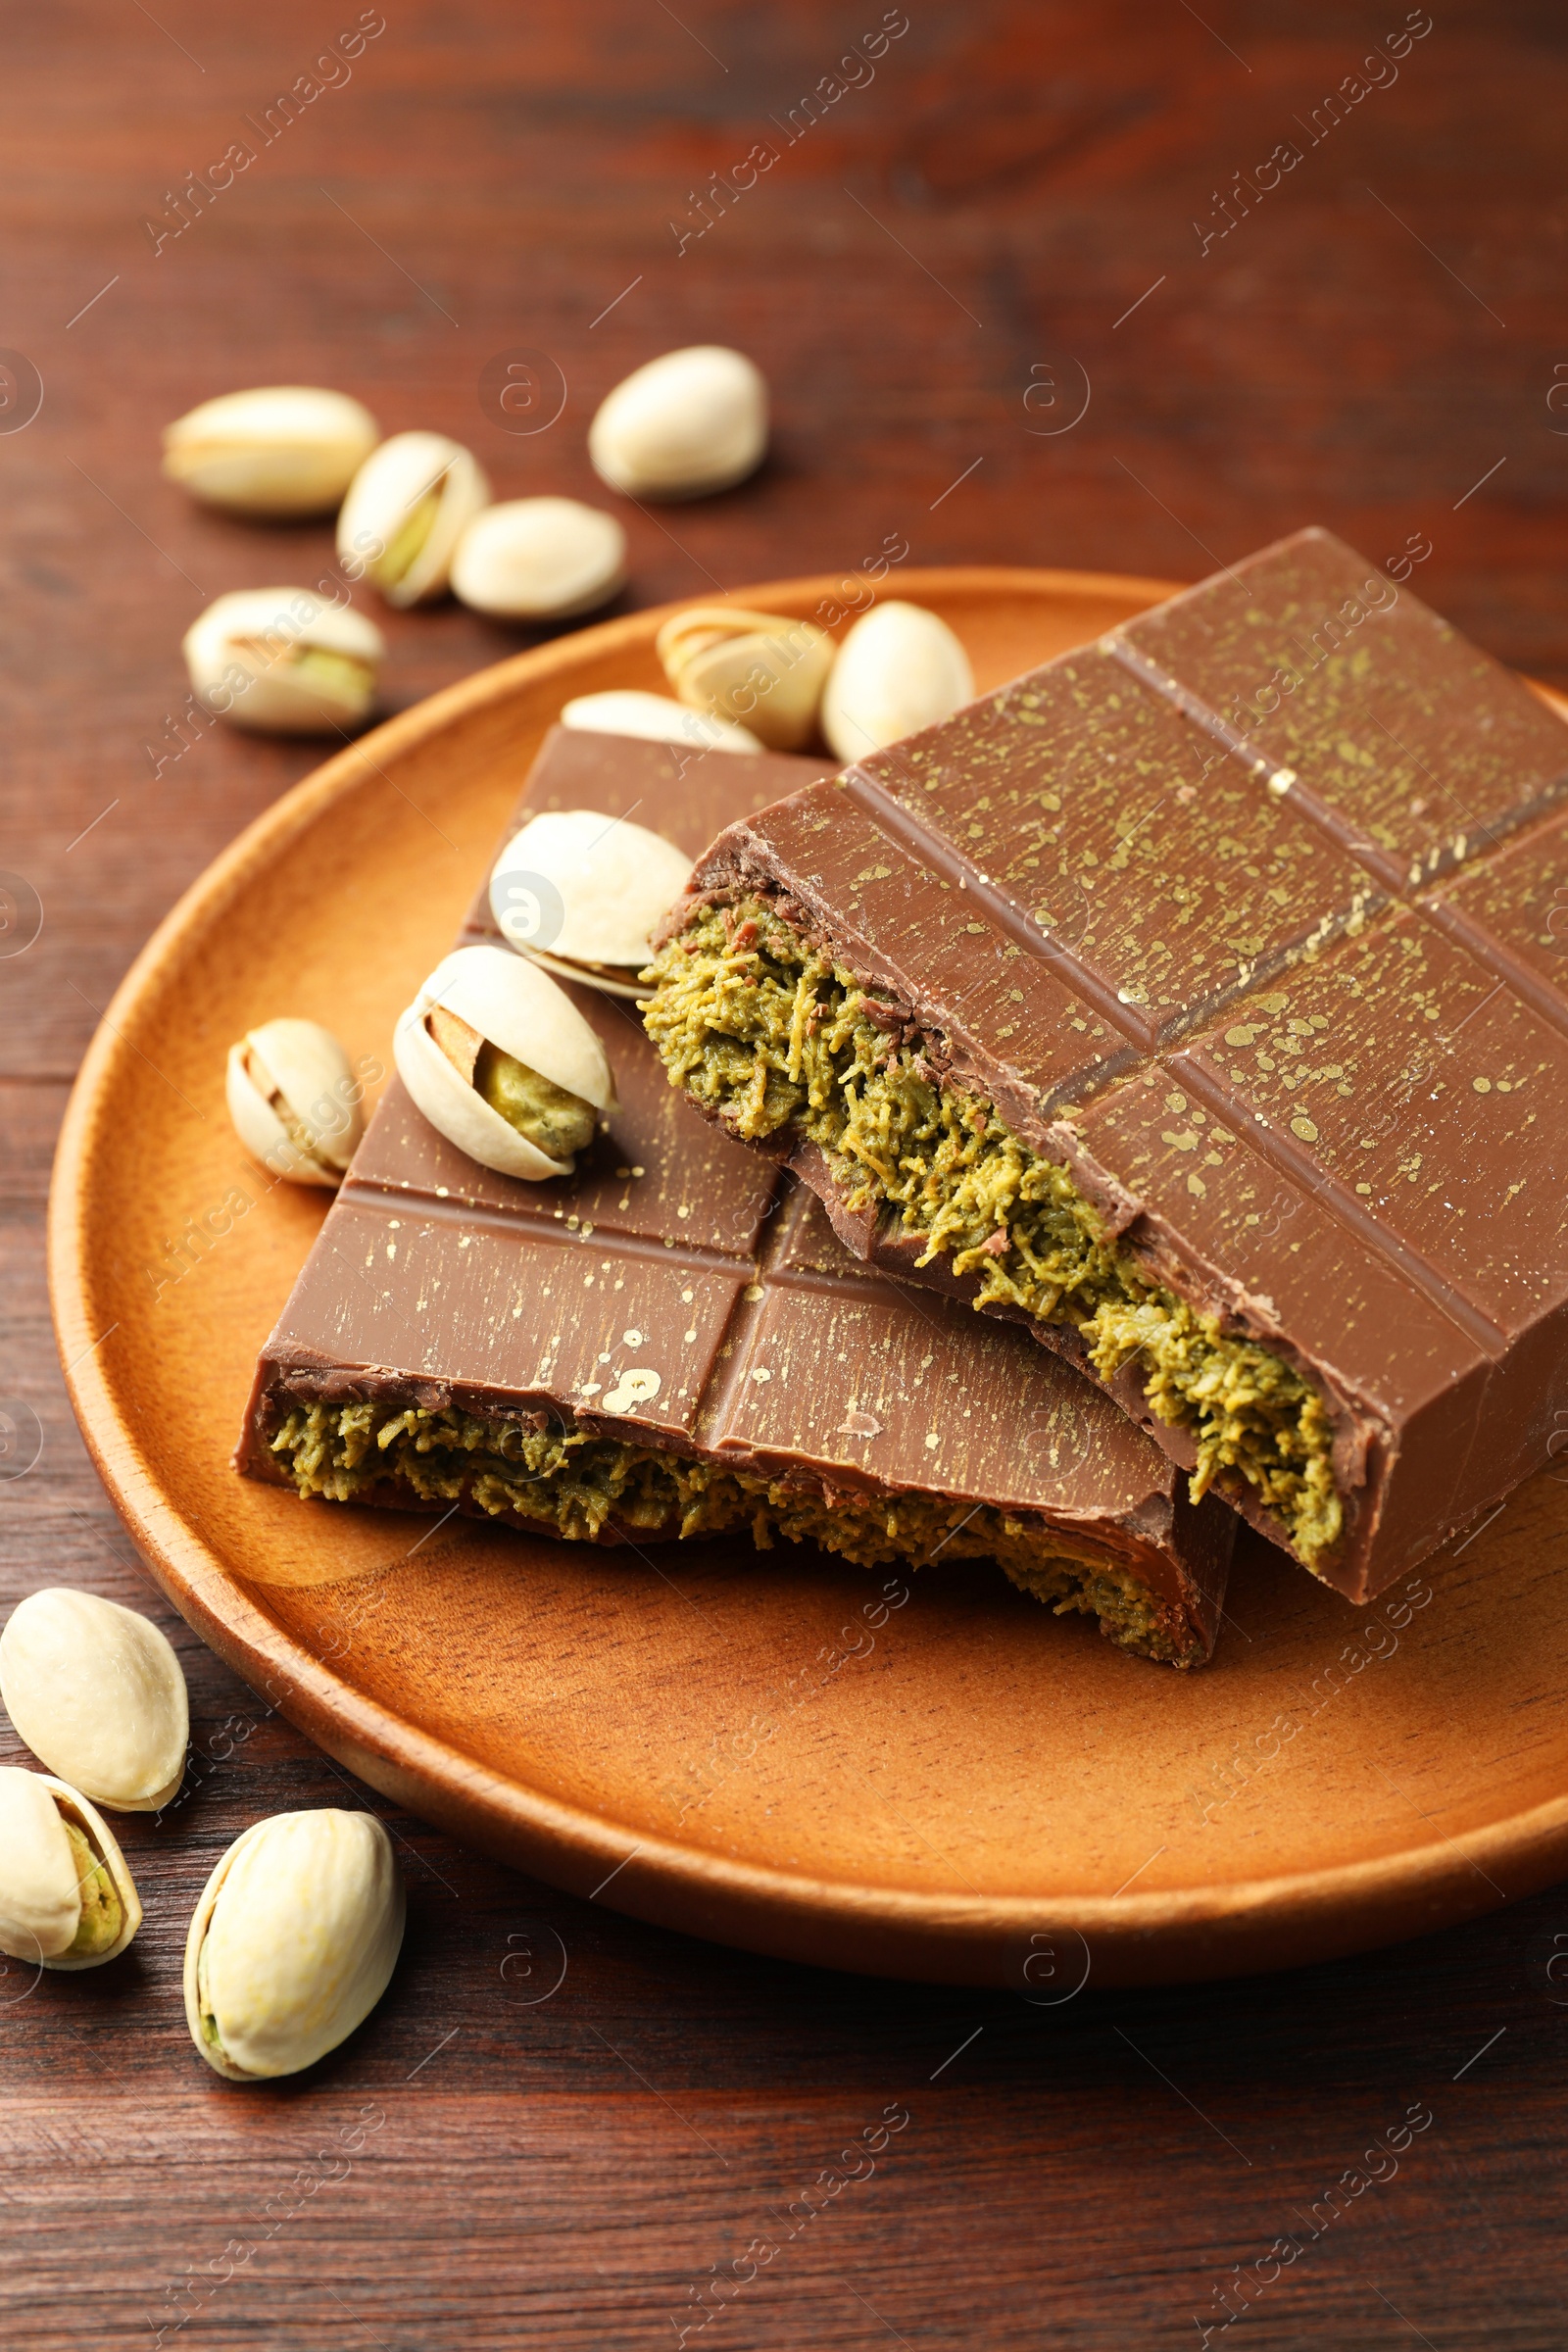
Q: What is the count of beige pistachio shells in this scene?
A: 14